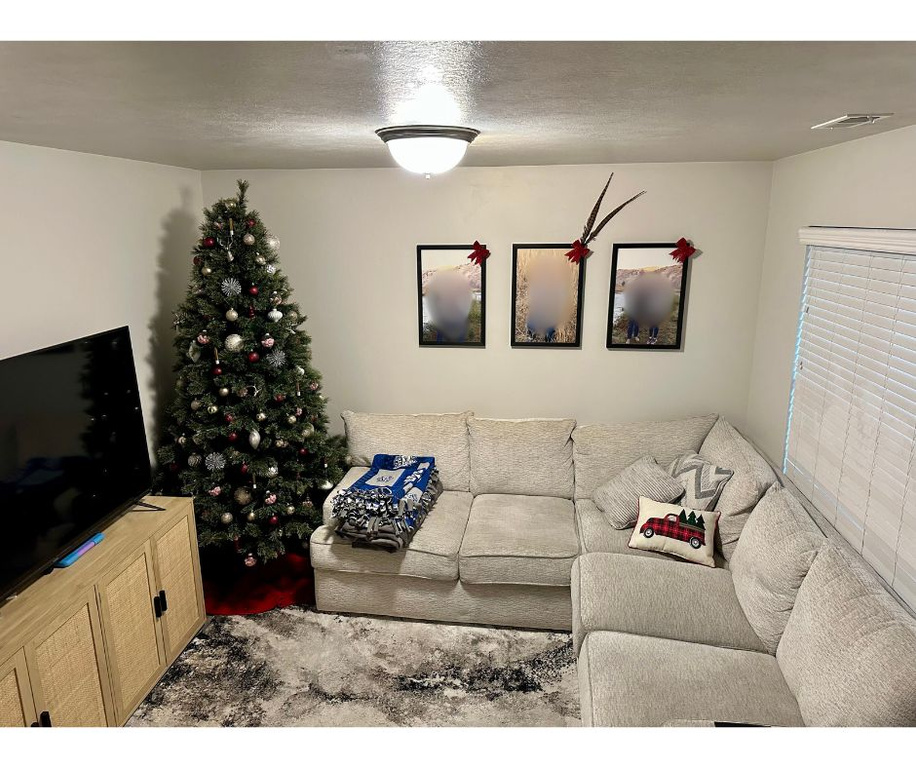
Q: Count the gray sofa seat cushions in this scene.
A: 5